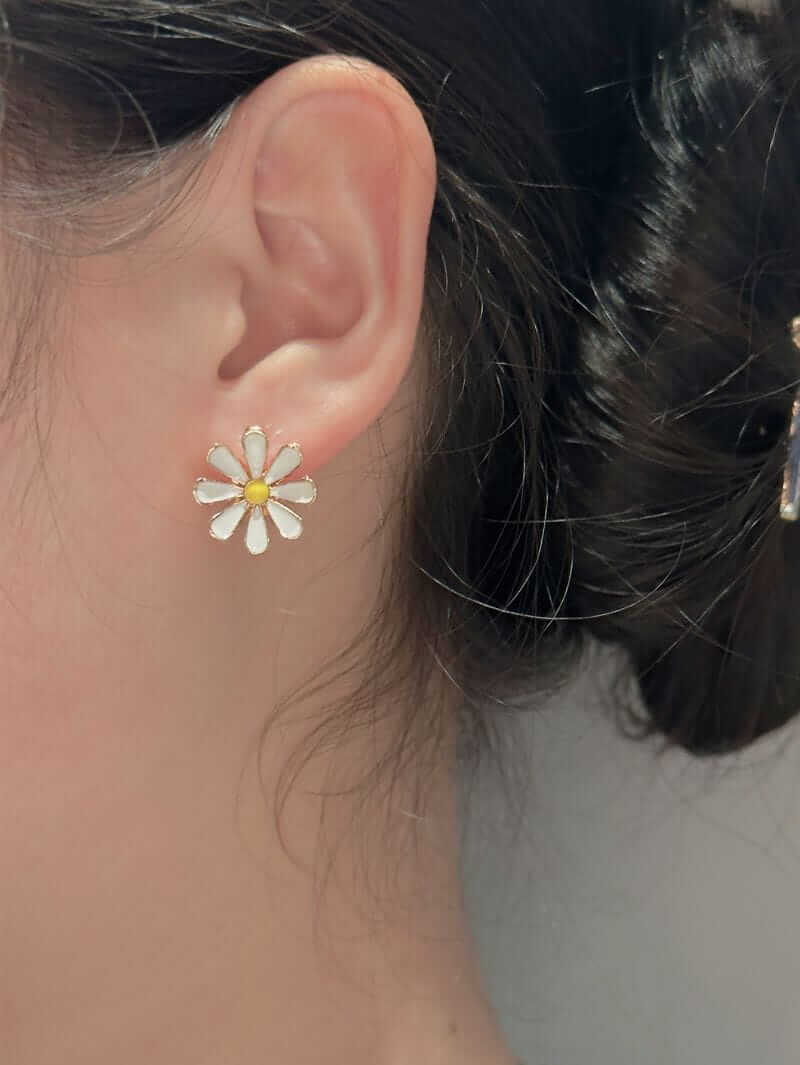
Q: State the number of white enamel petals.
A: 8